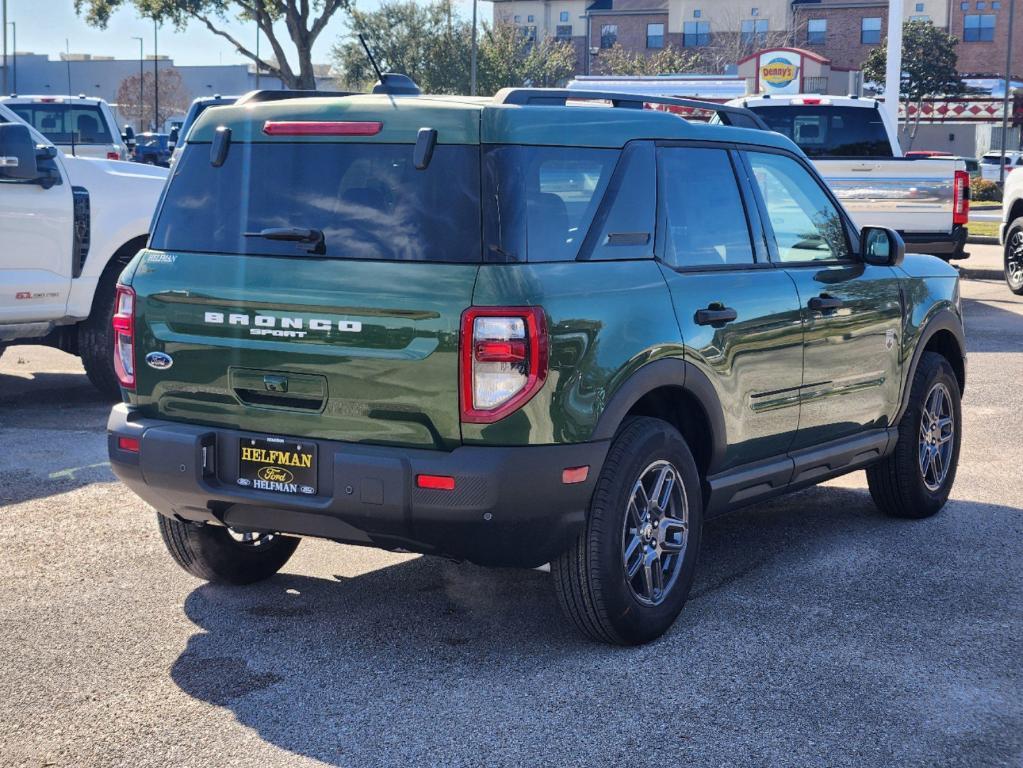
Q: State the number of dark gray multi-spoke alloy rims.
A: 2